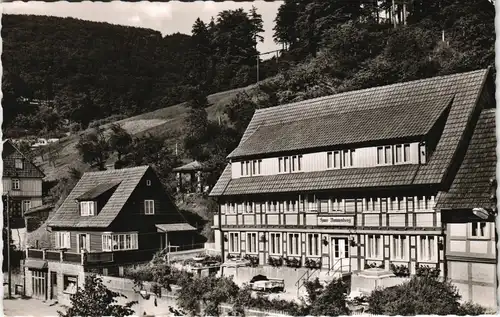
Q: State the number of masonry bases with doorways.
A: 1